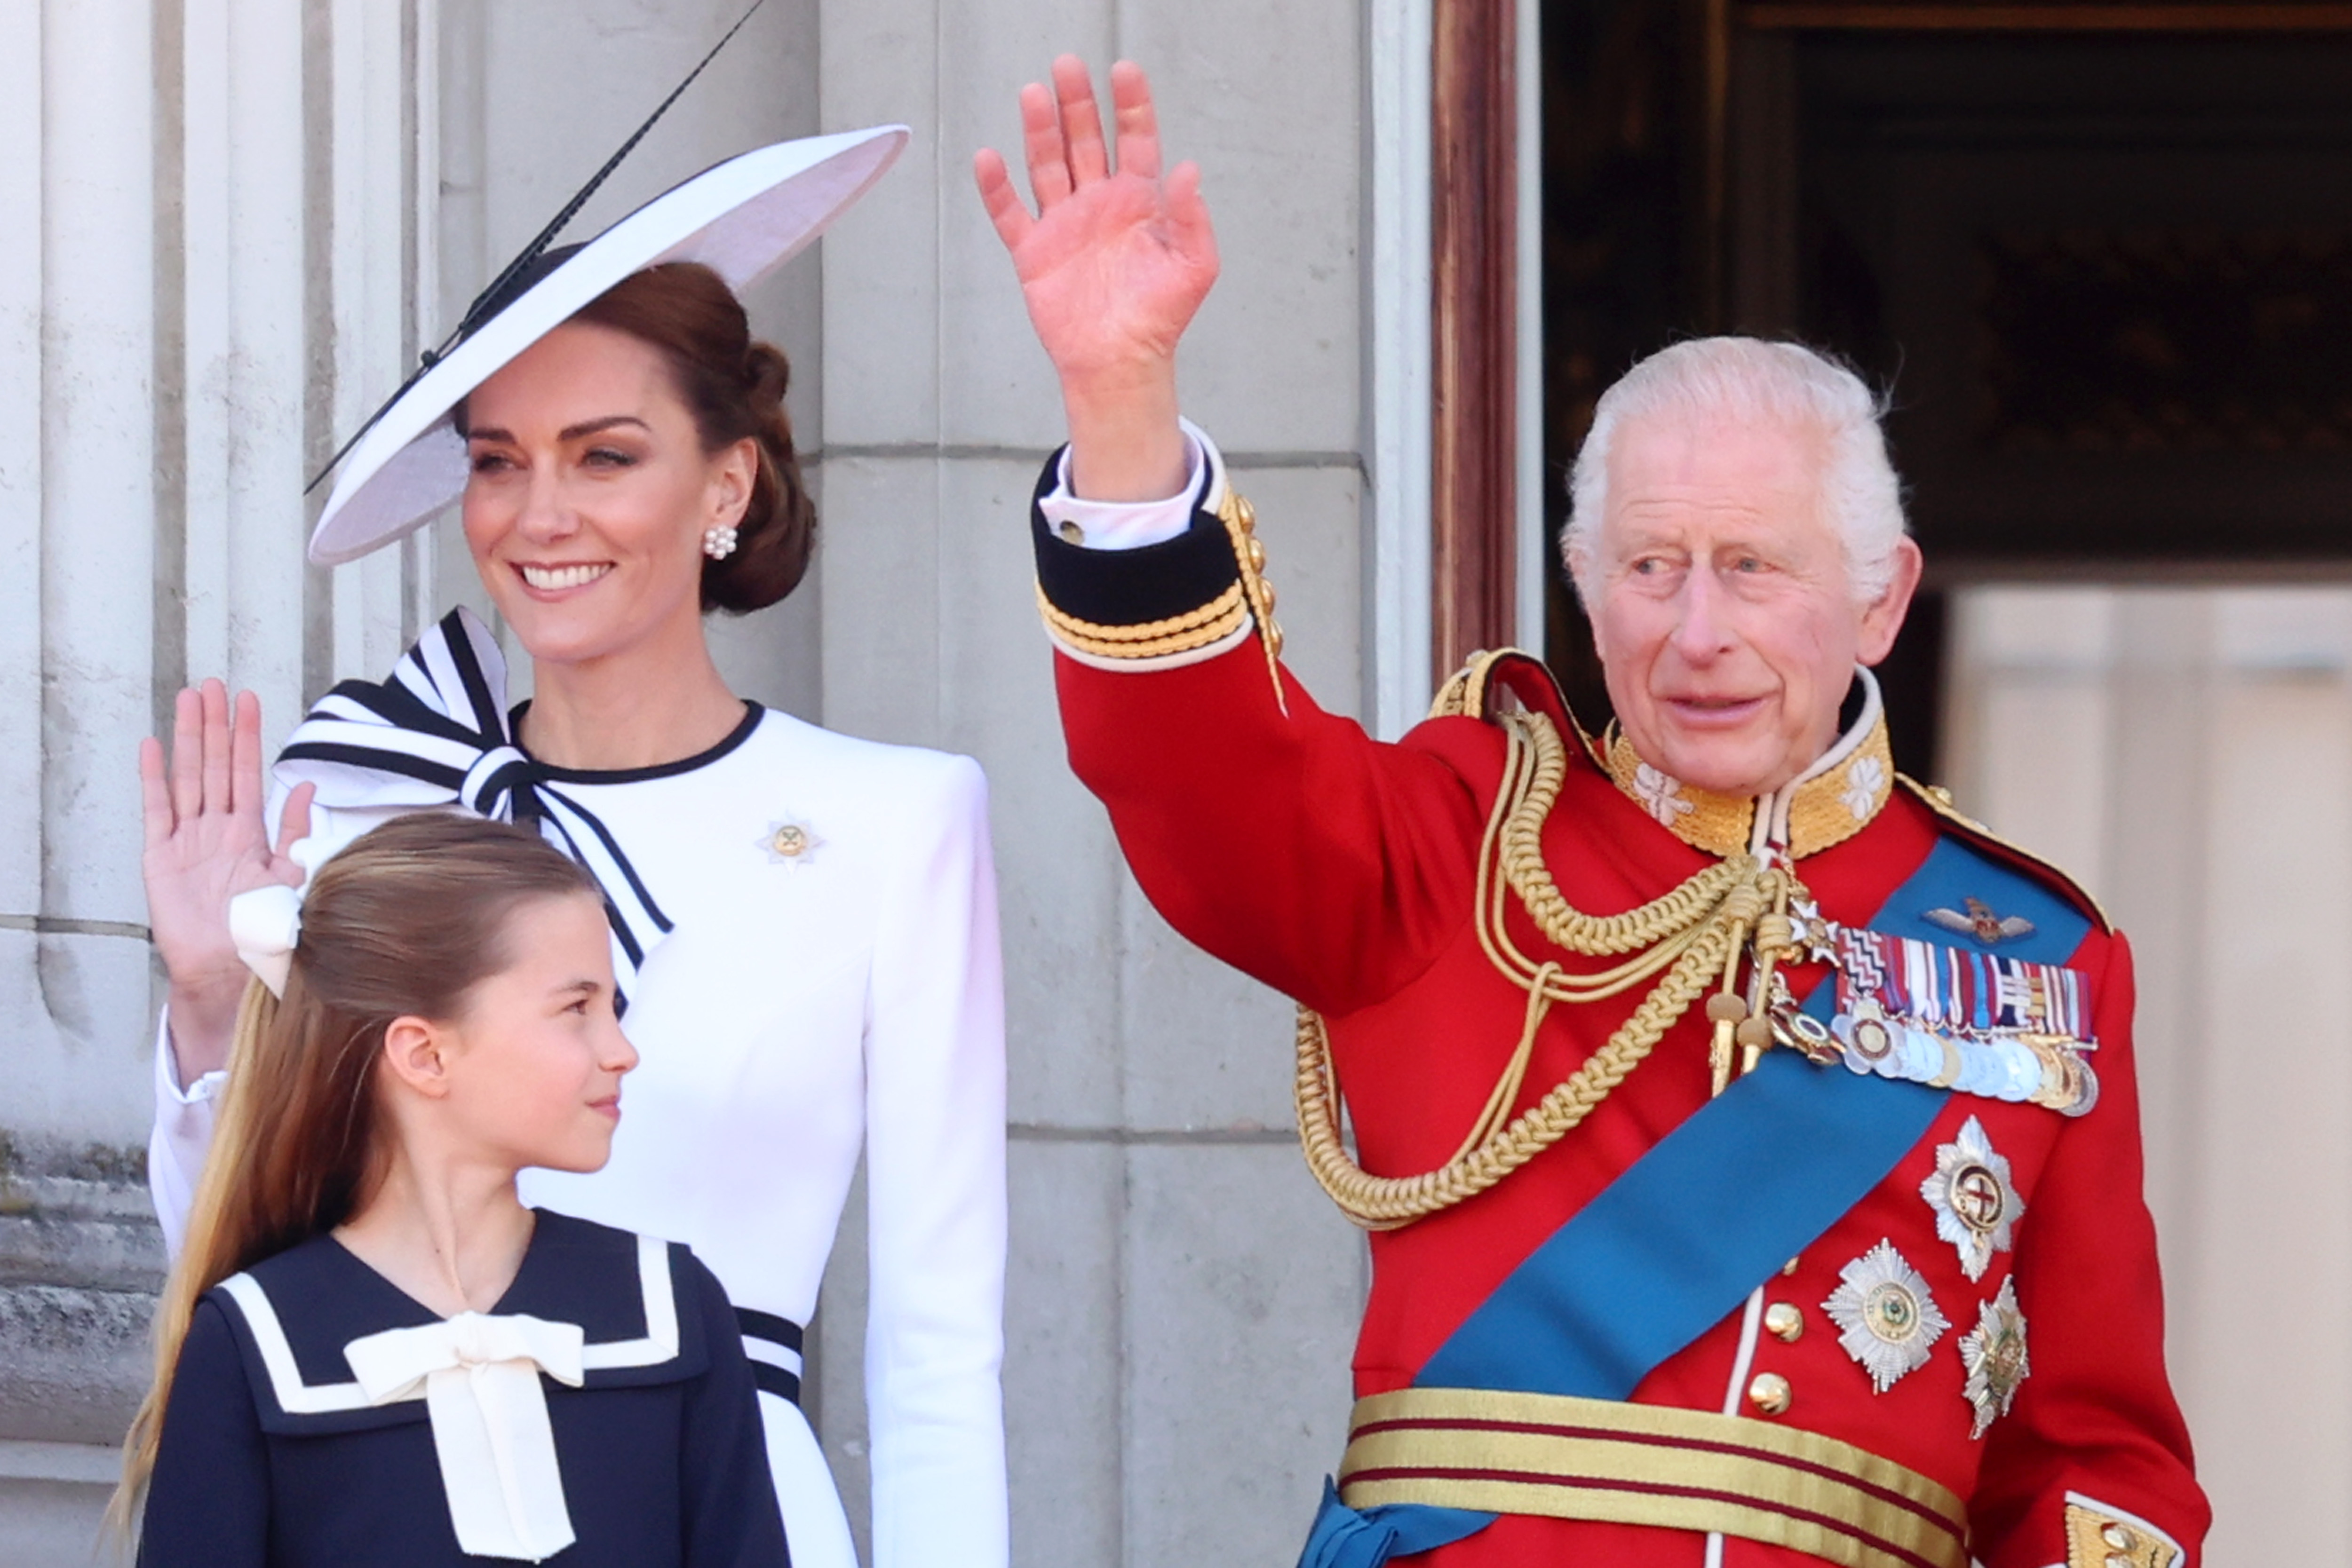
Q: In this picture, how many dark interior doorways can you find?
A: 1